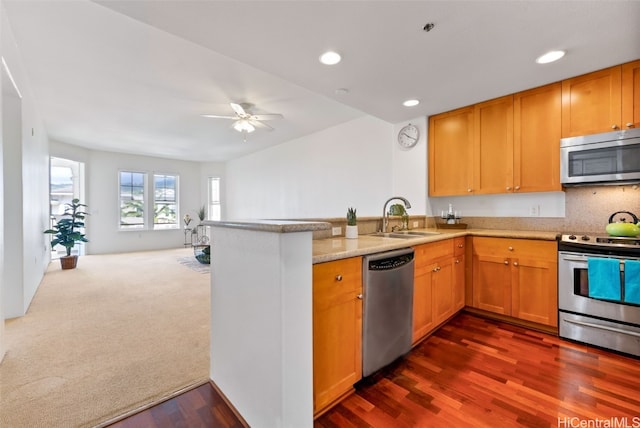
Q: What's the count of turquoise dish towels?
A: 2